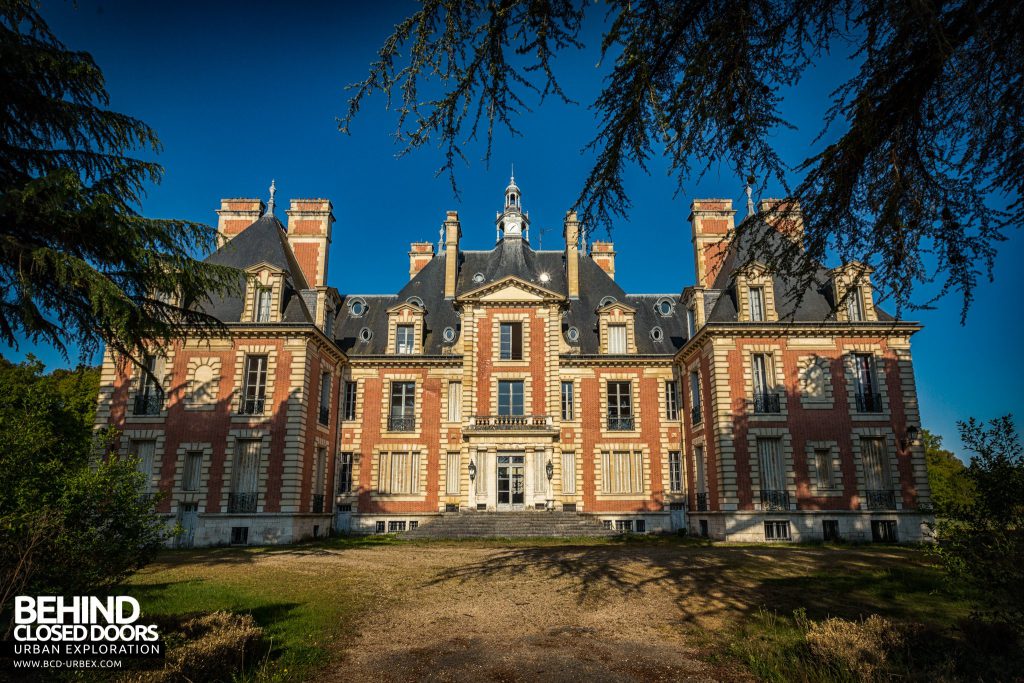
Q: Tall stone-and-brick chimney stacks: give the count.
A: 8